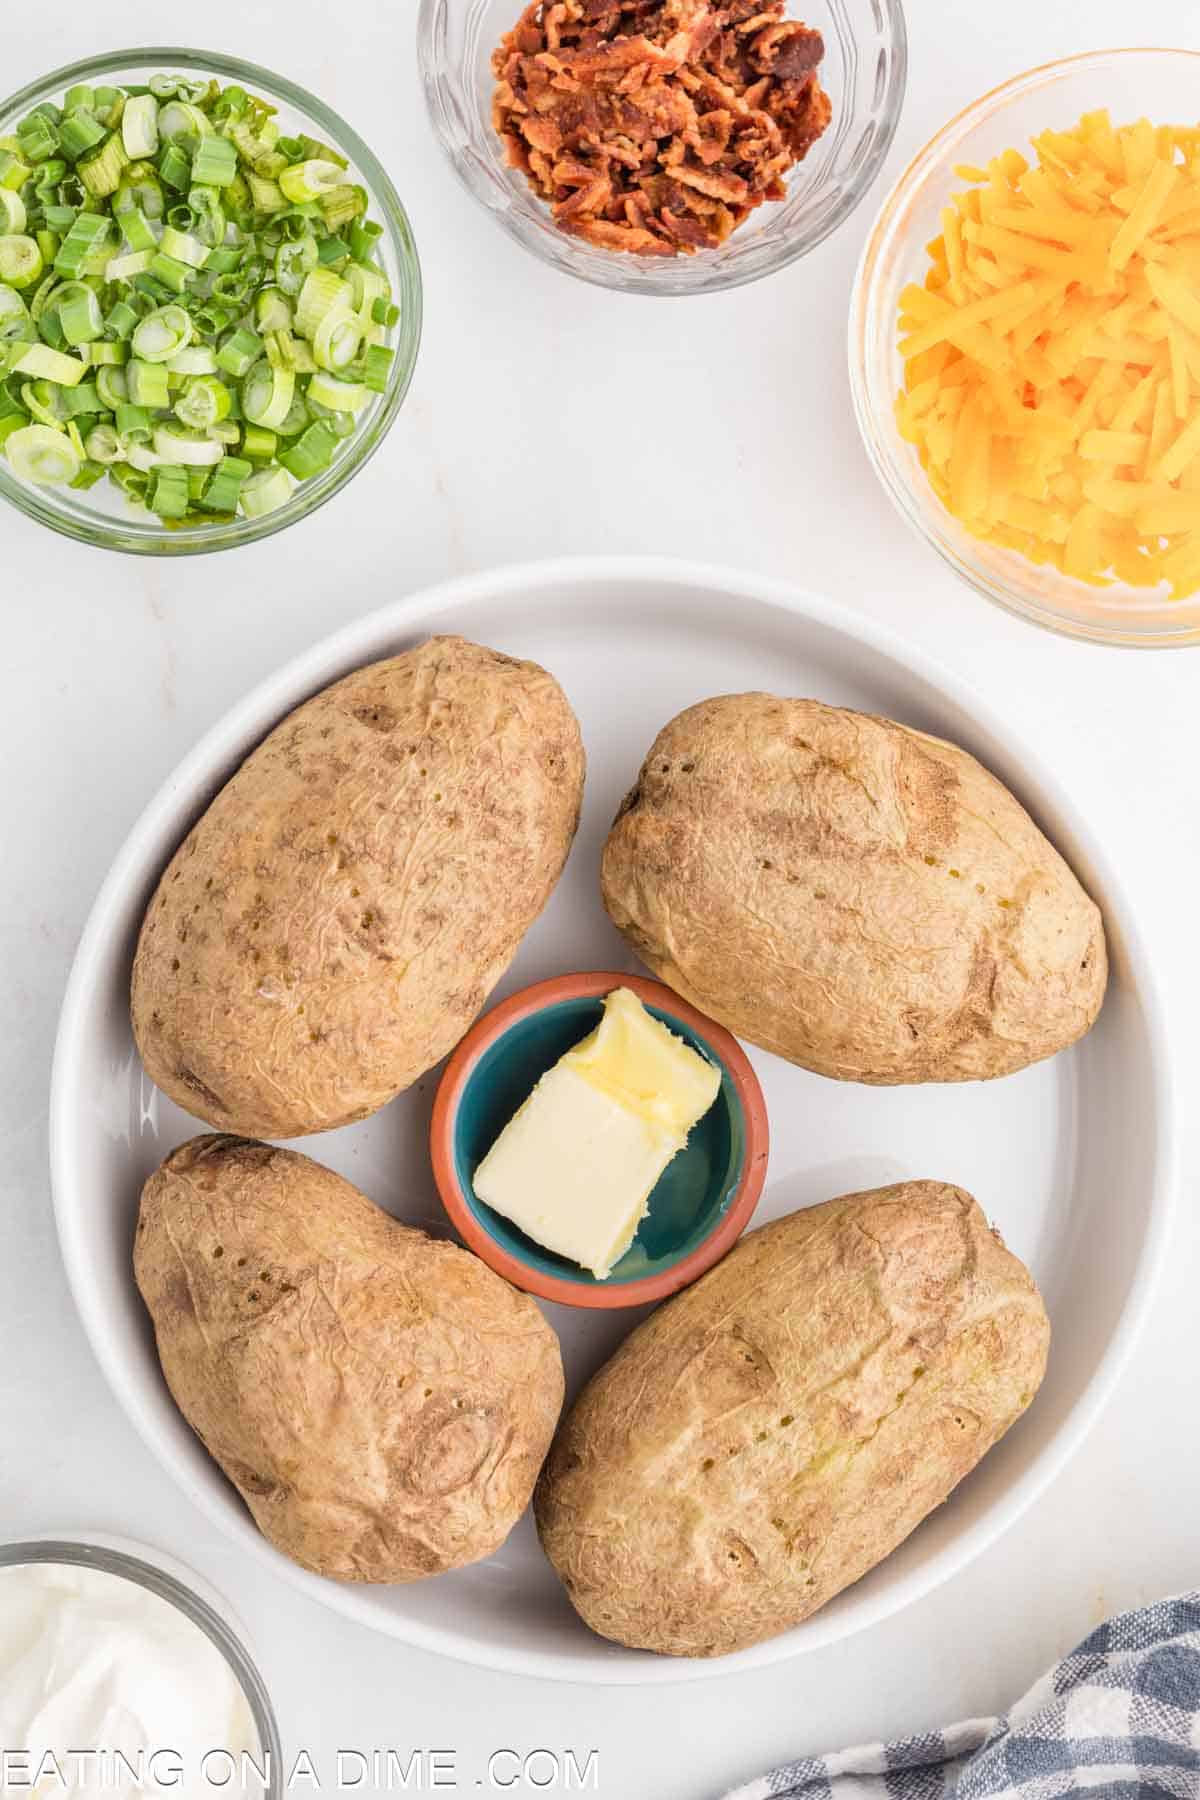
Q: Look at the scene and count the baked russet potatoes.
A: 4